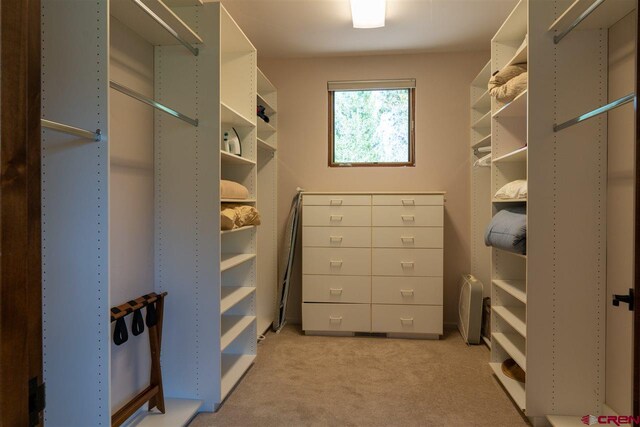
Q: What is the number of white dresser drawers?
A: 12